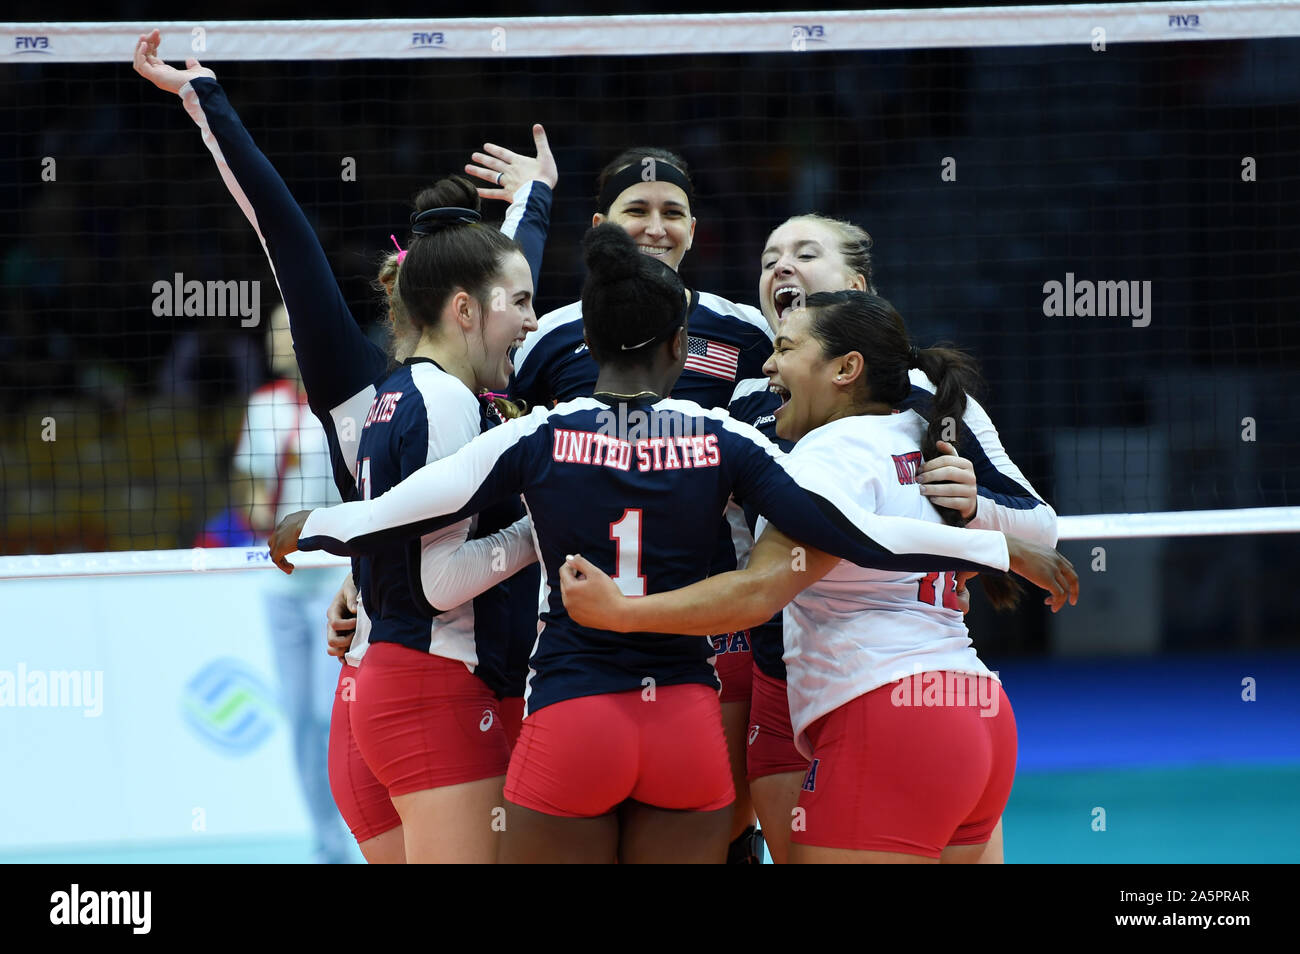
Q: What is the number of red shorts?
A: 6